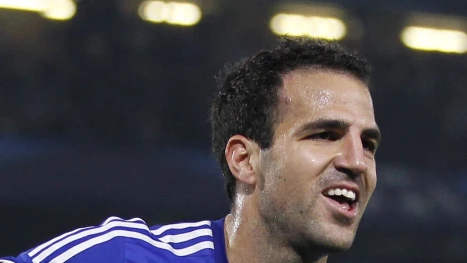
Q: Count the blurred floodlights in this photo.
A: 4